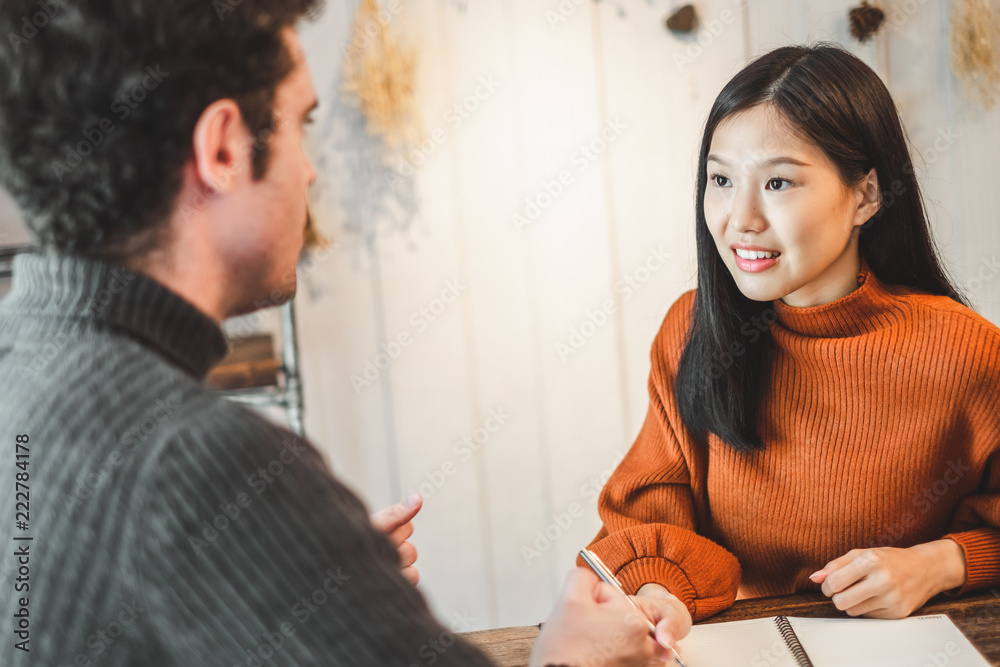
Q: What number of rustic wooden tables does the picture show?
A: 1